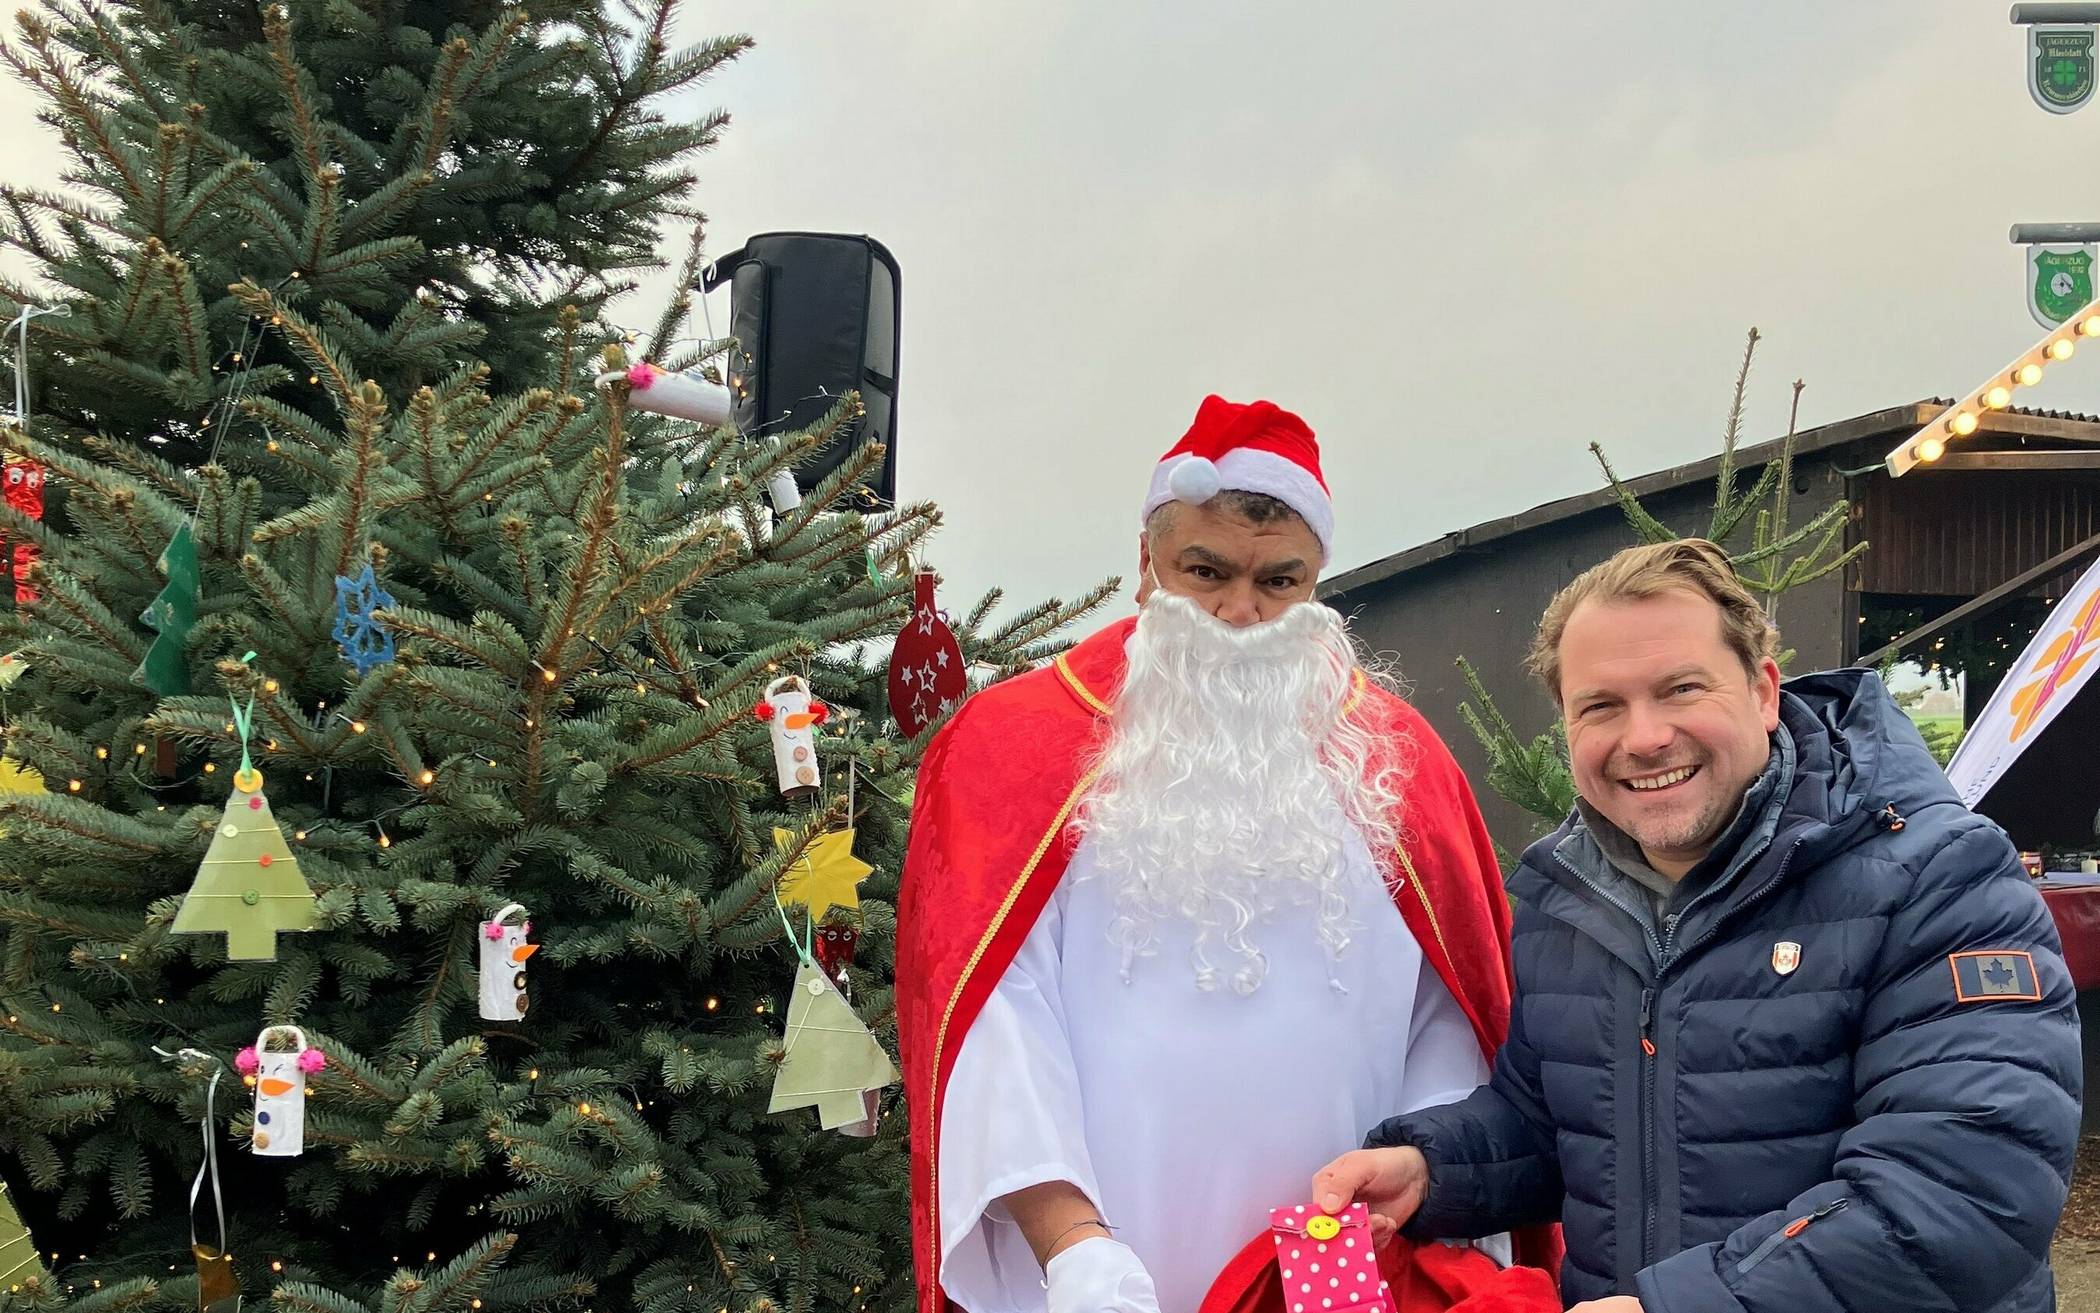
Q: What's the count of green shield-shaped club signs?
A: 2